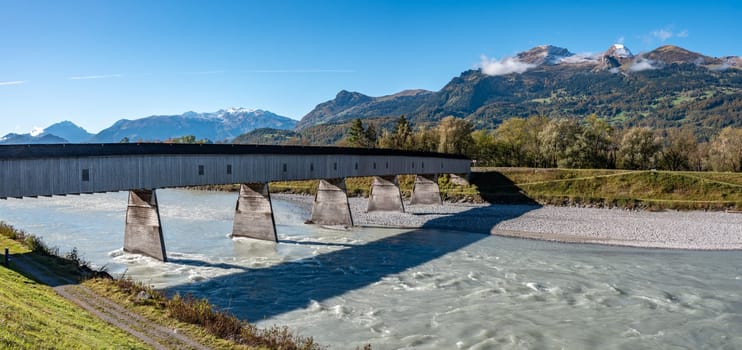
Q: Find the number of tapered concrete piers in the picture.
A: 5